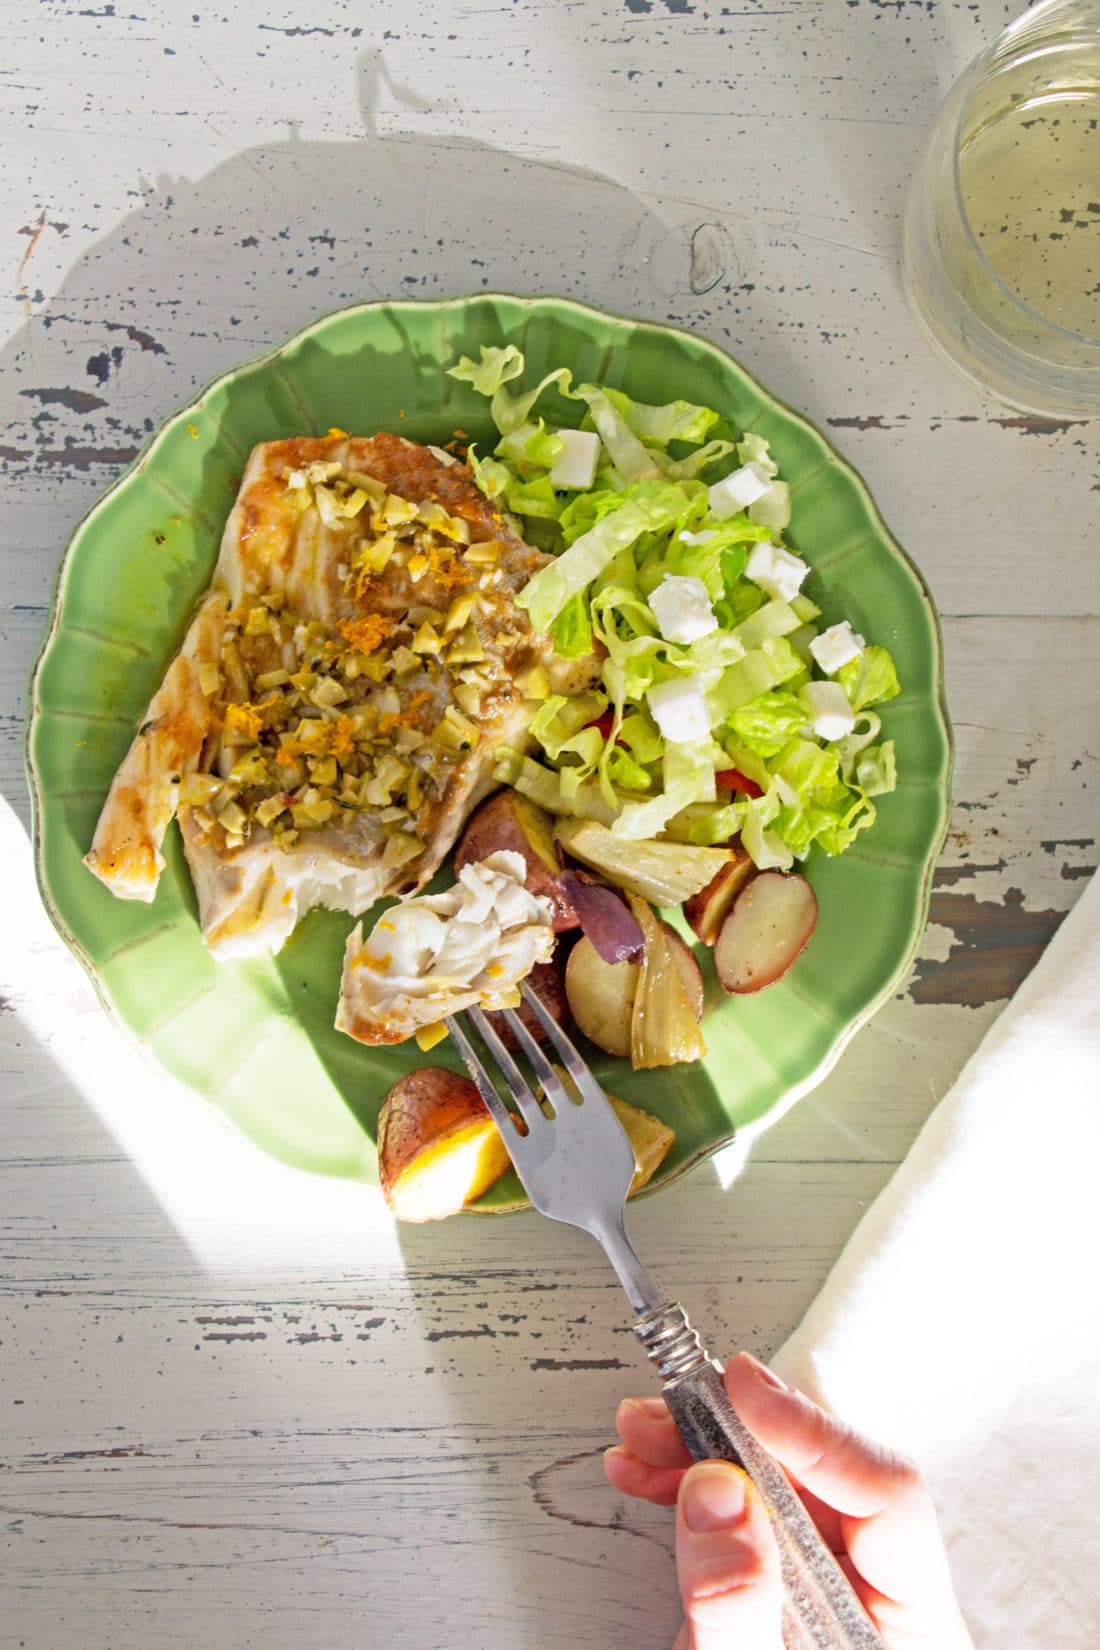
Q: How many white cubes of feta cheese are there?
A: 7